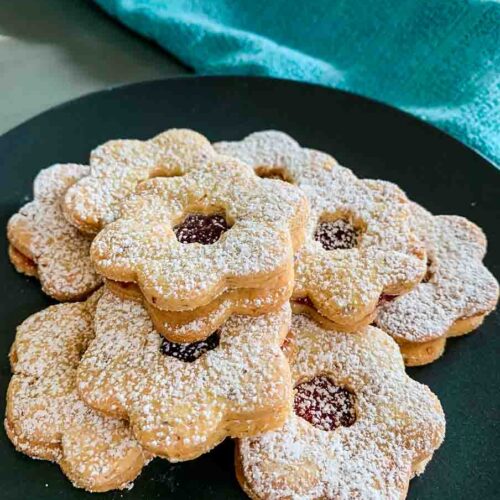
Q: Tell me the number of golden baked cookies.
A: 9